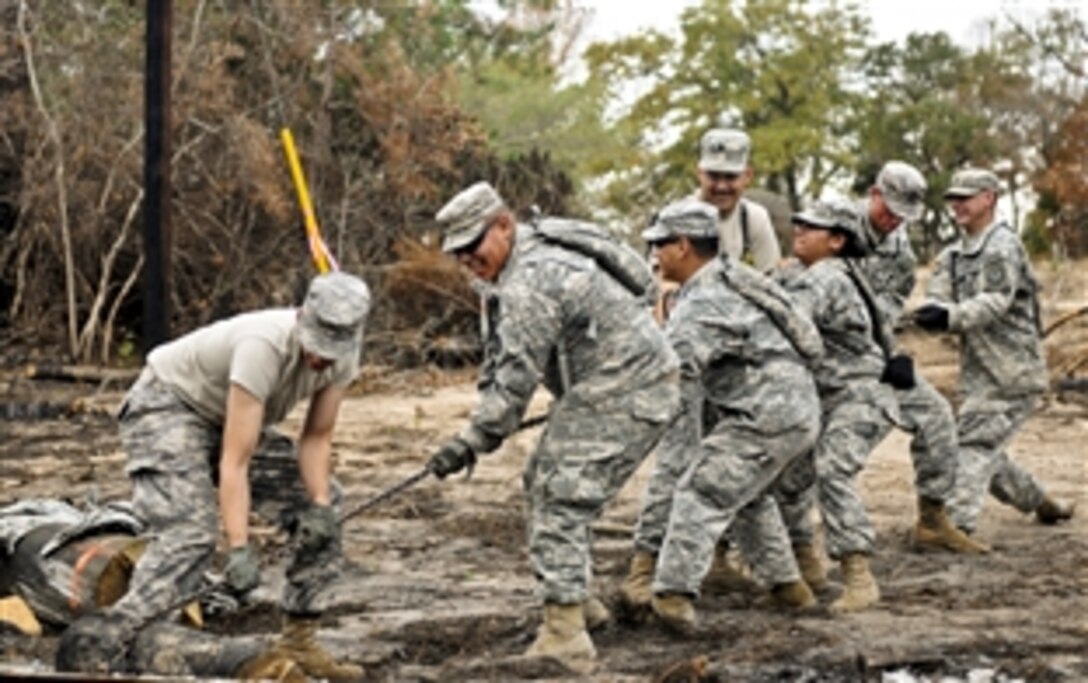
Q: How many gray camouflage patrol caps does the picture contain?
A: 7